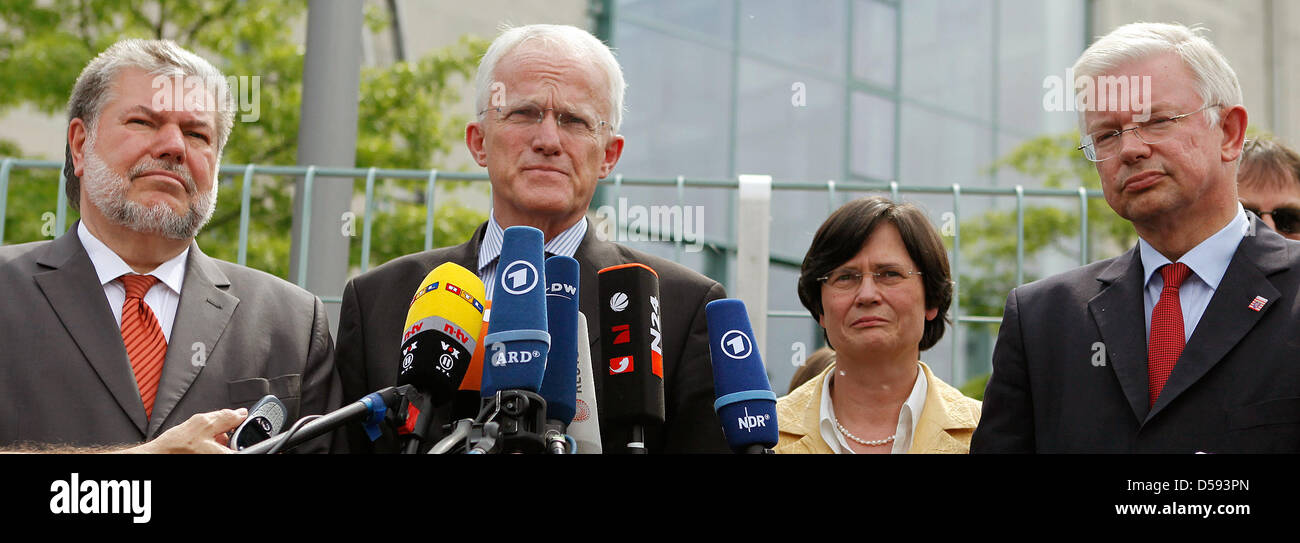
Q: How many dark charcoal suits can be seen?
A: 2